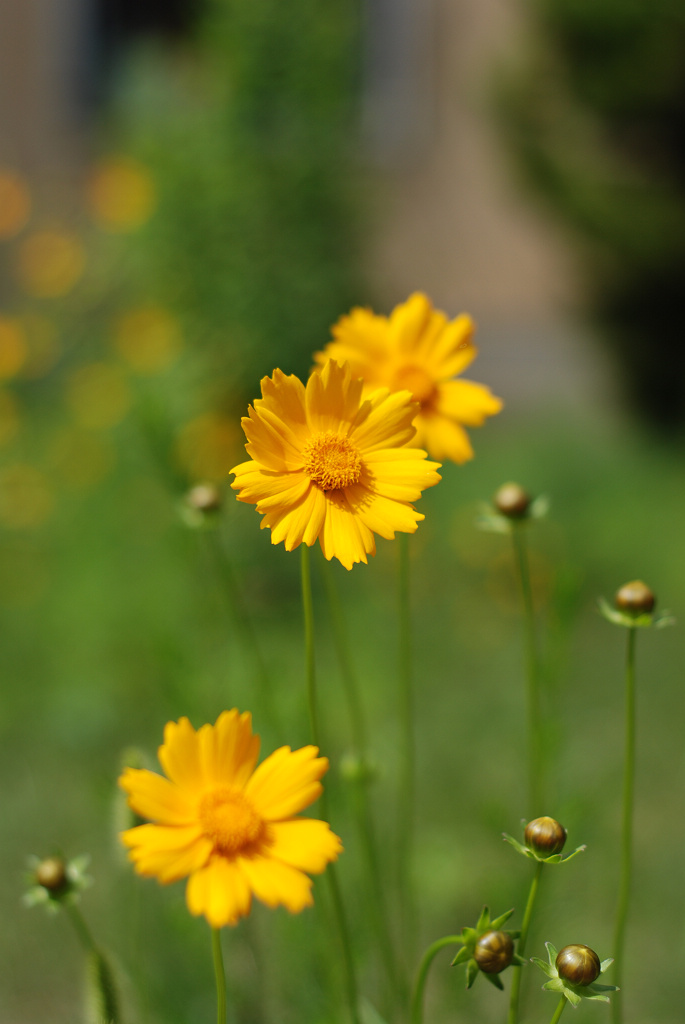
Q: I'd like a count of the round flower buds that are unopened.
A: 7